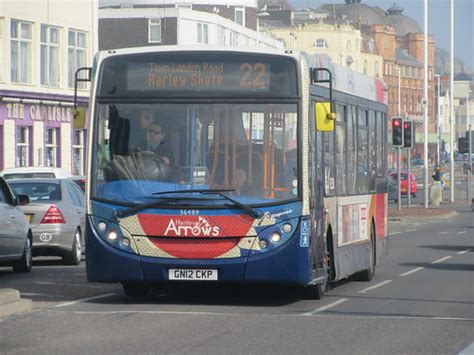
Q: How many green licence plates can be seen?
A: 0